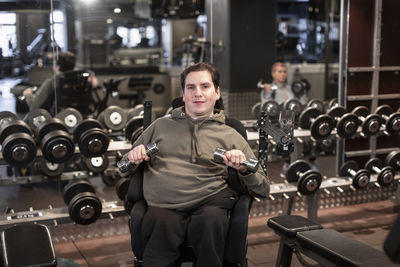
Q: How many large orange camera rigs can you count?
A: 0